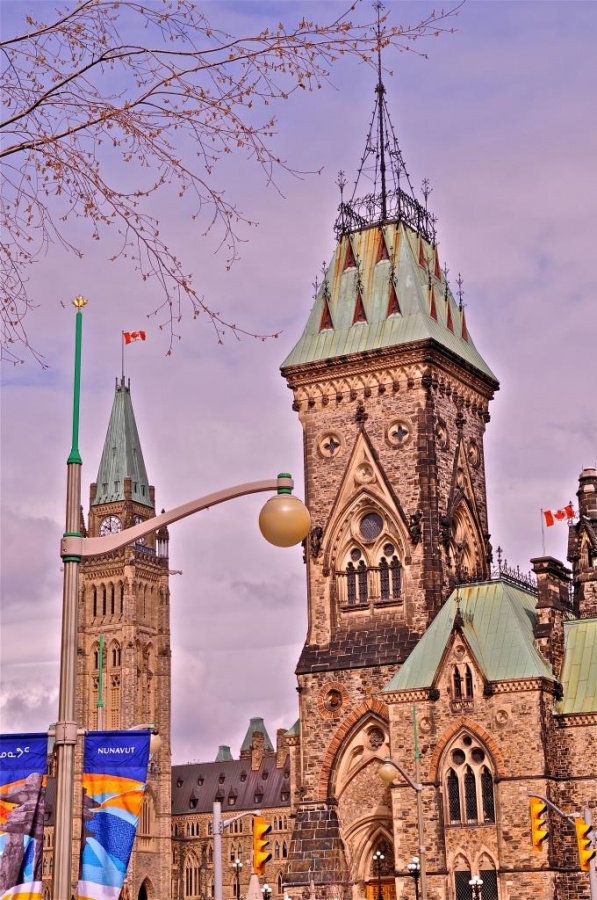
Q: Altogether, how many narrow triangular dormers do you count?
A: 10